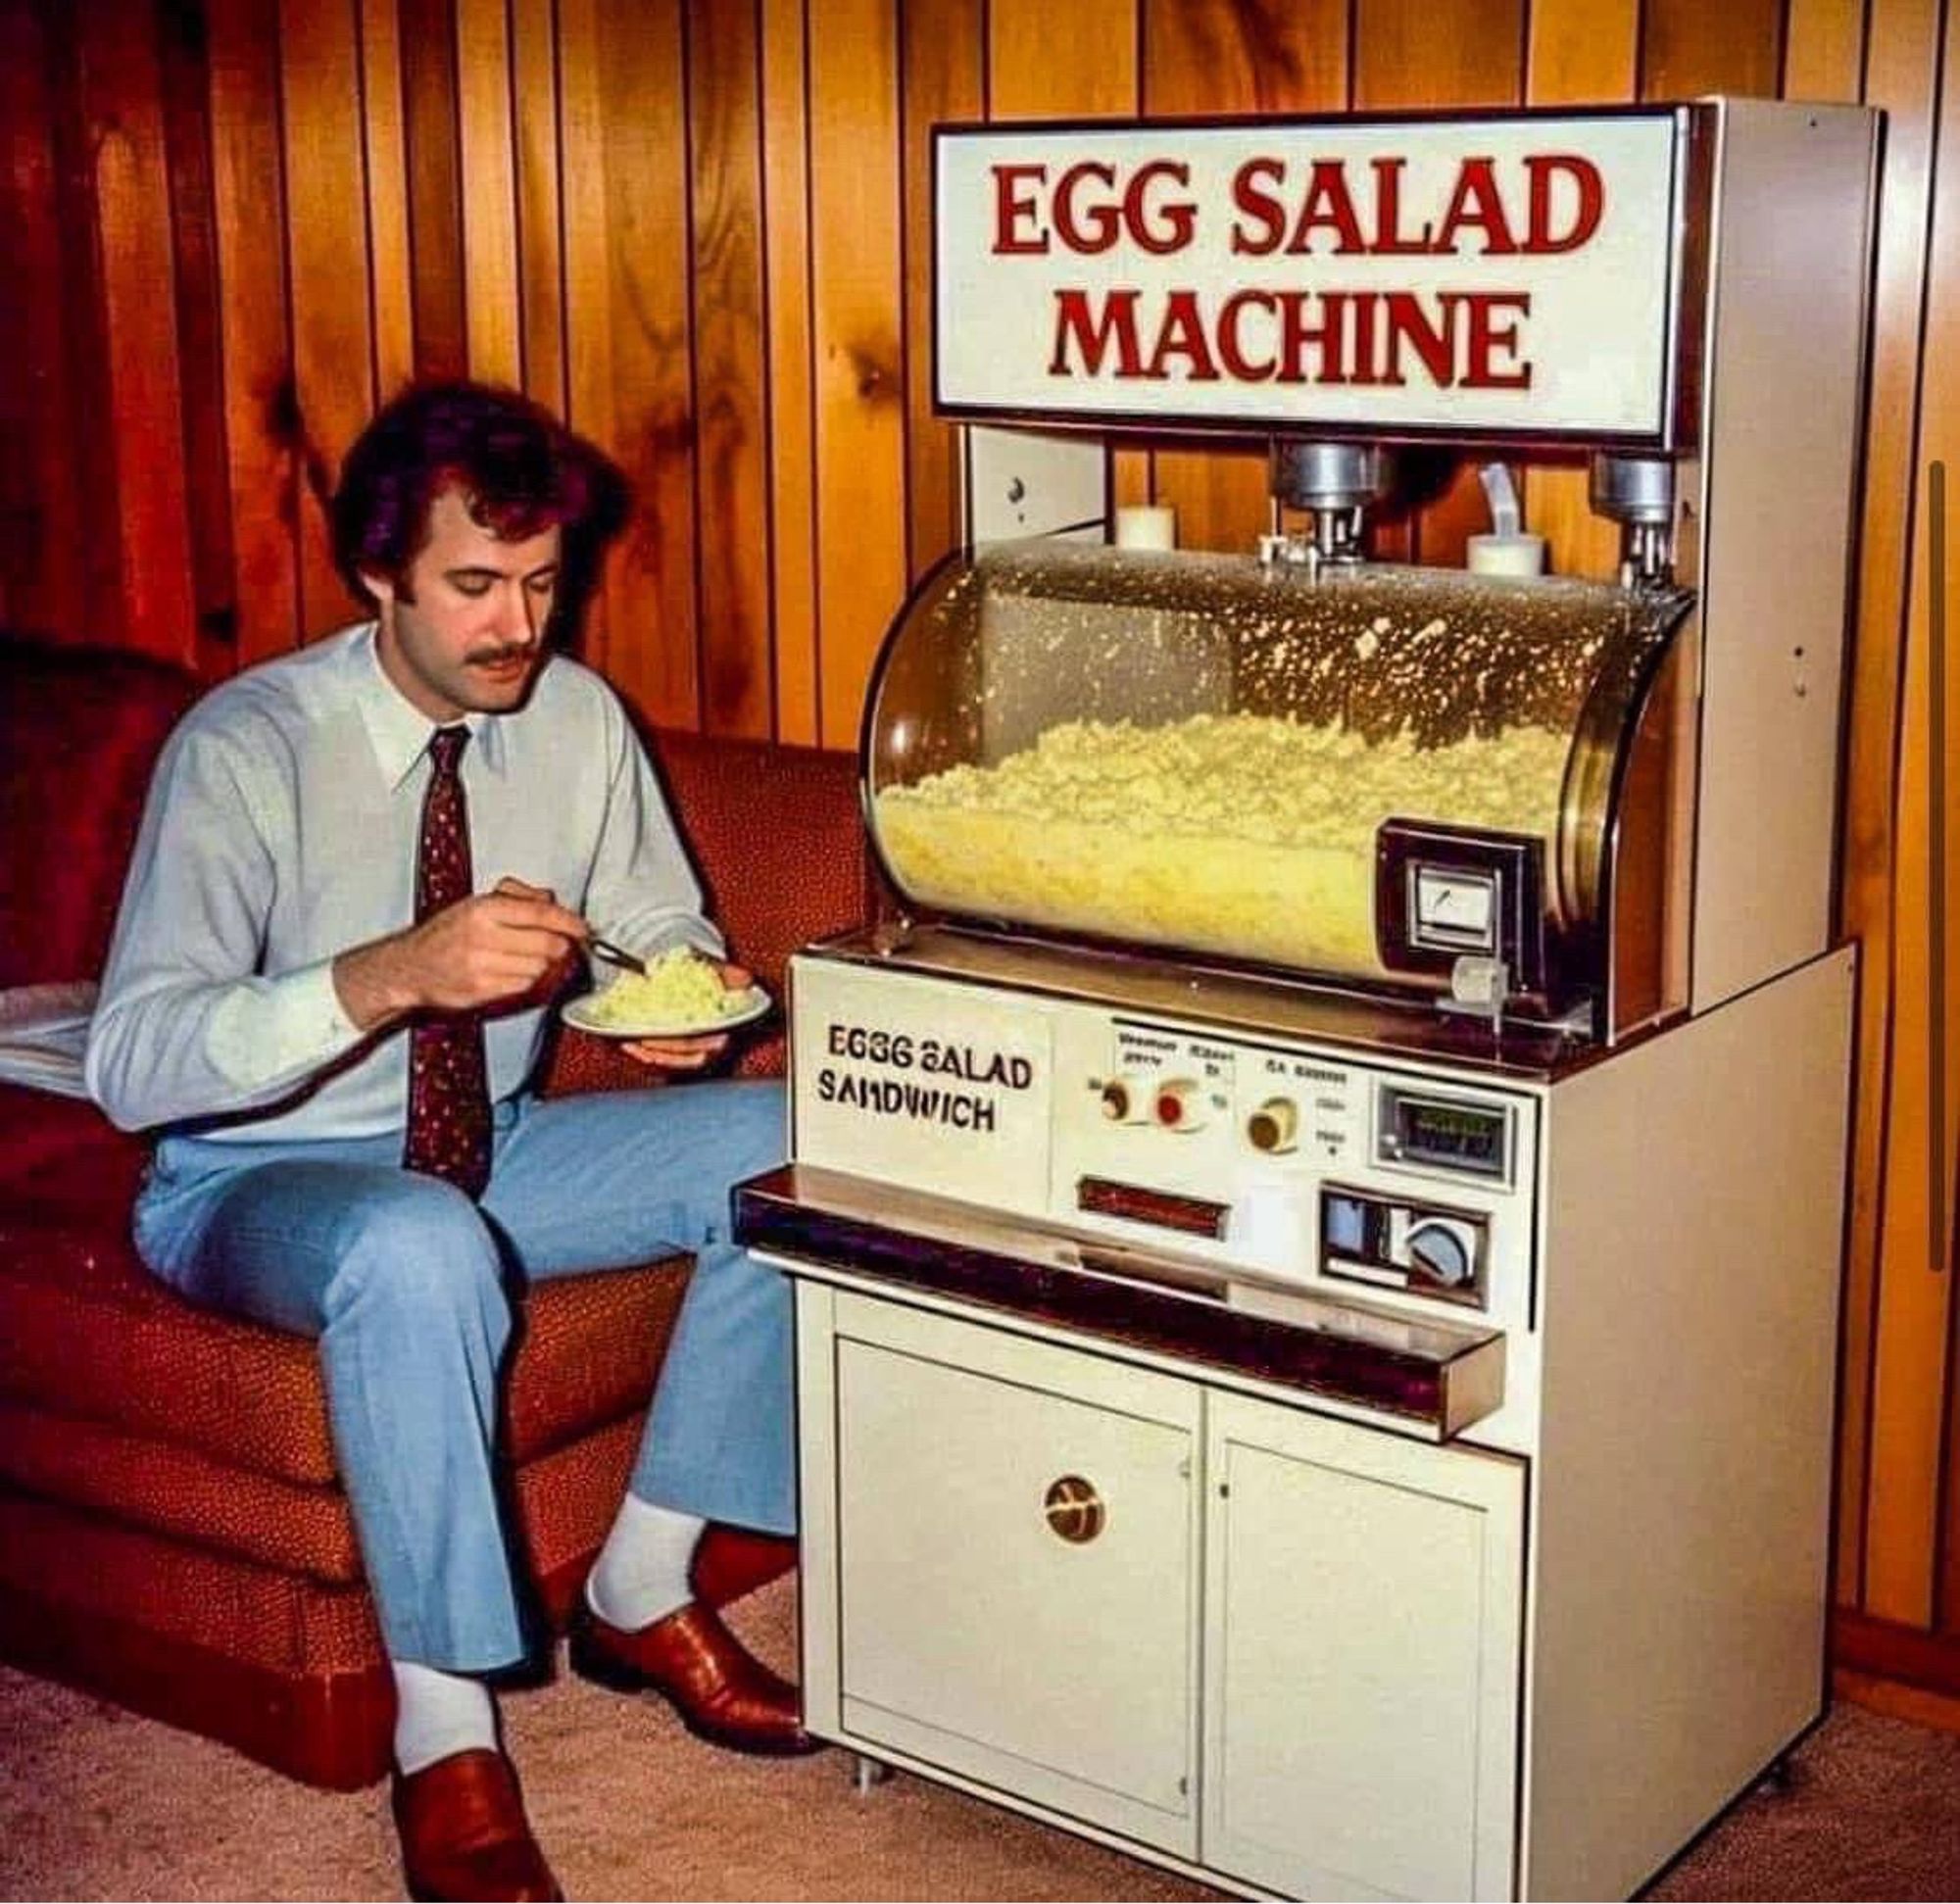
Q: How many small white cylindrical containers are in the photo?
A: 2